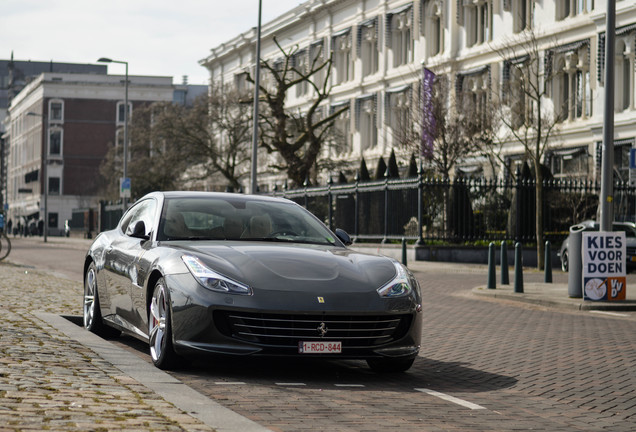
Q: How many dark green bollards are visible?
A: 5